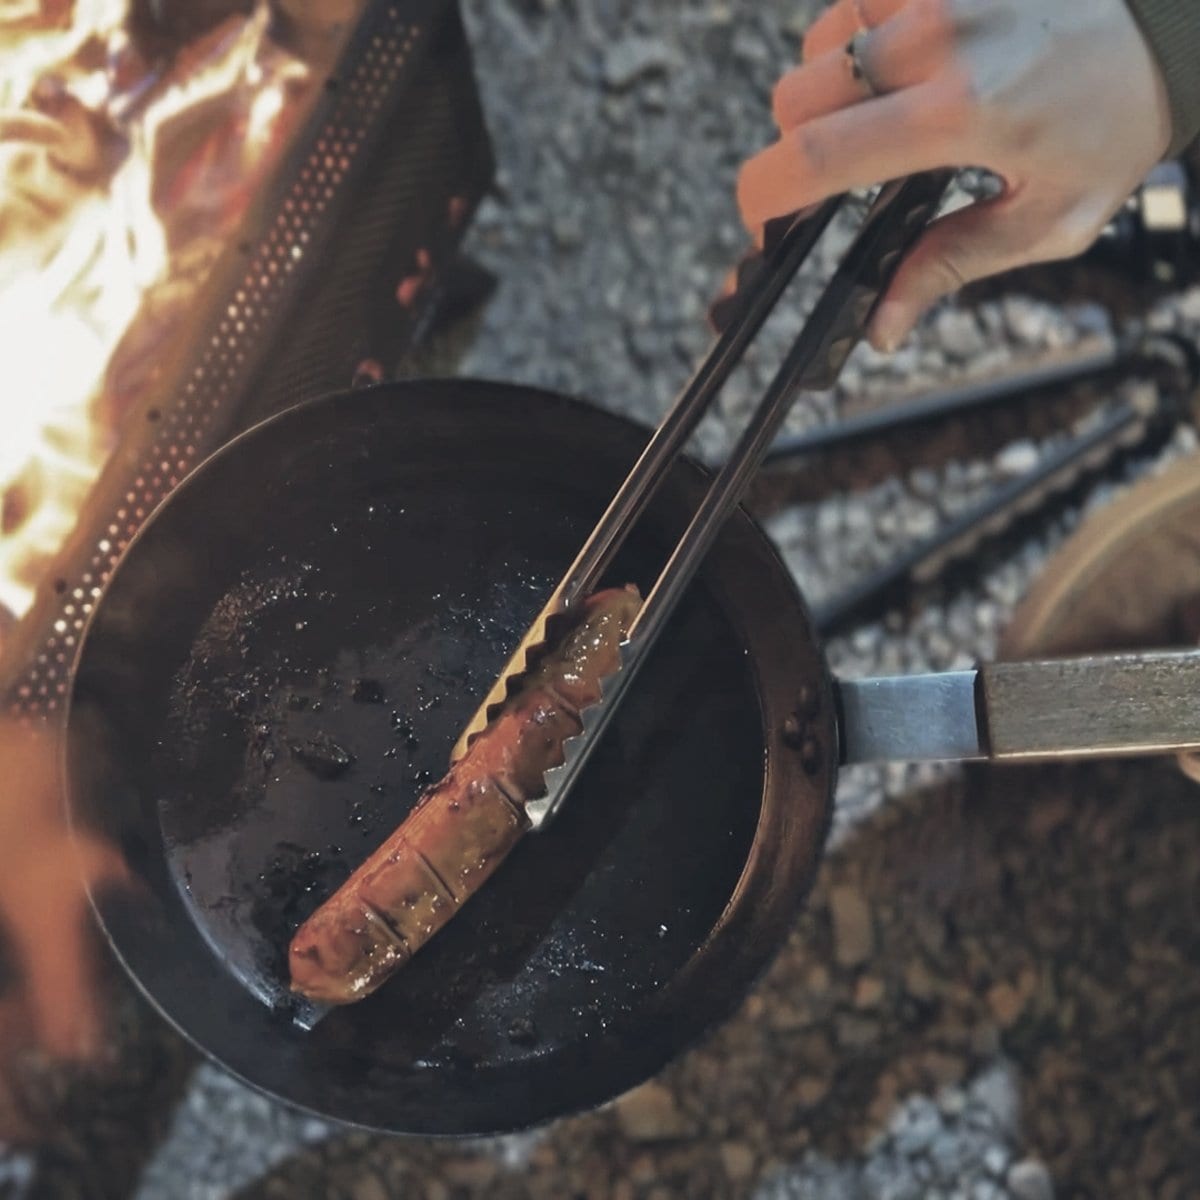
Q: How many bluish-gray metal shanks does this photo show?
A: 1